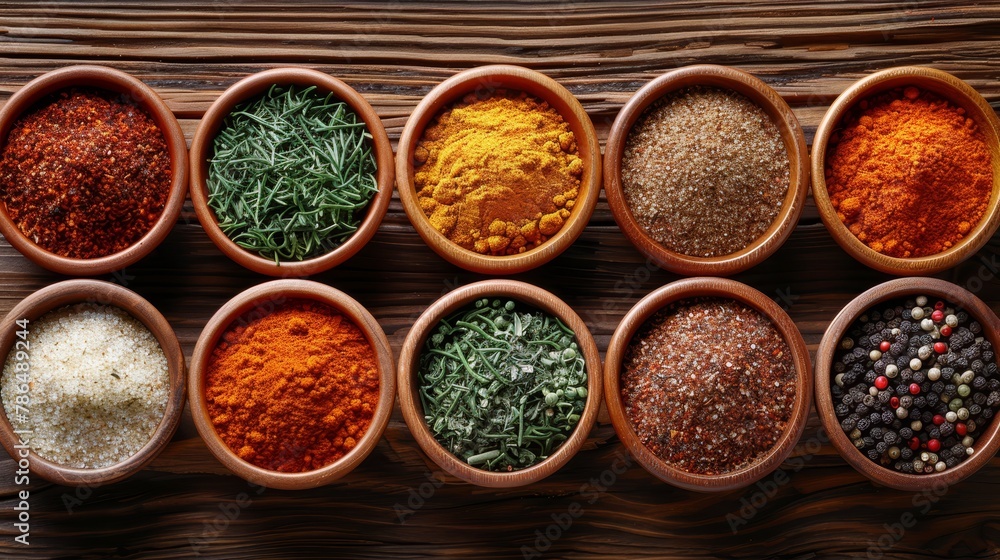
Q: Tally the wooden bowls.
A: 10